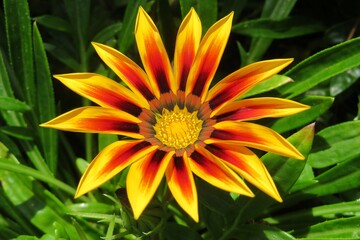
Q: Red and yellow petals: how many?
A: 14